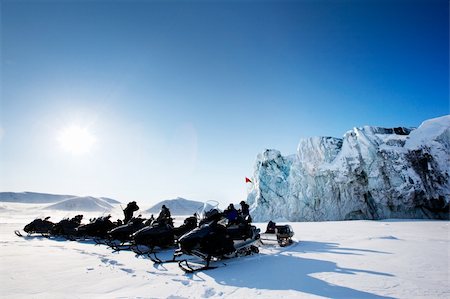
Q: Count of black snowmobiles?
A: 6